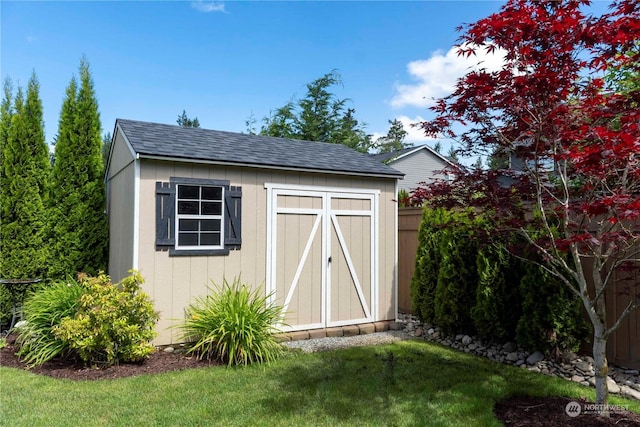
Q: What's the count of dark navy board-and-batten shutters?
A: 2